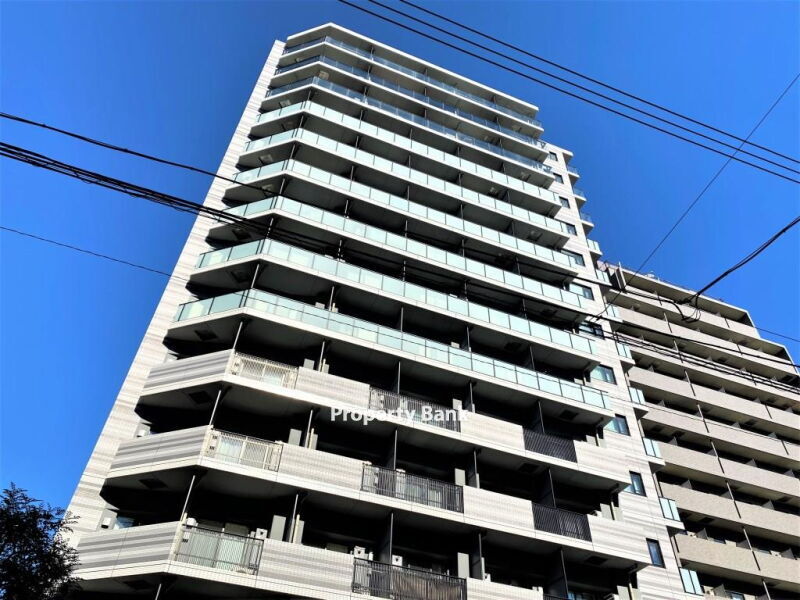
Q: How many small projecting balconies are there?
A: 11